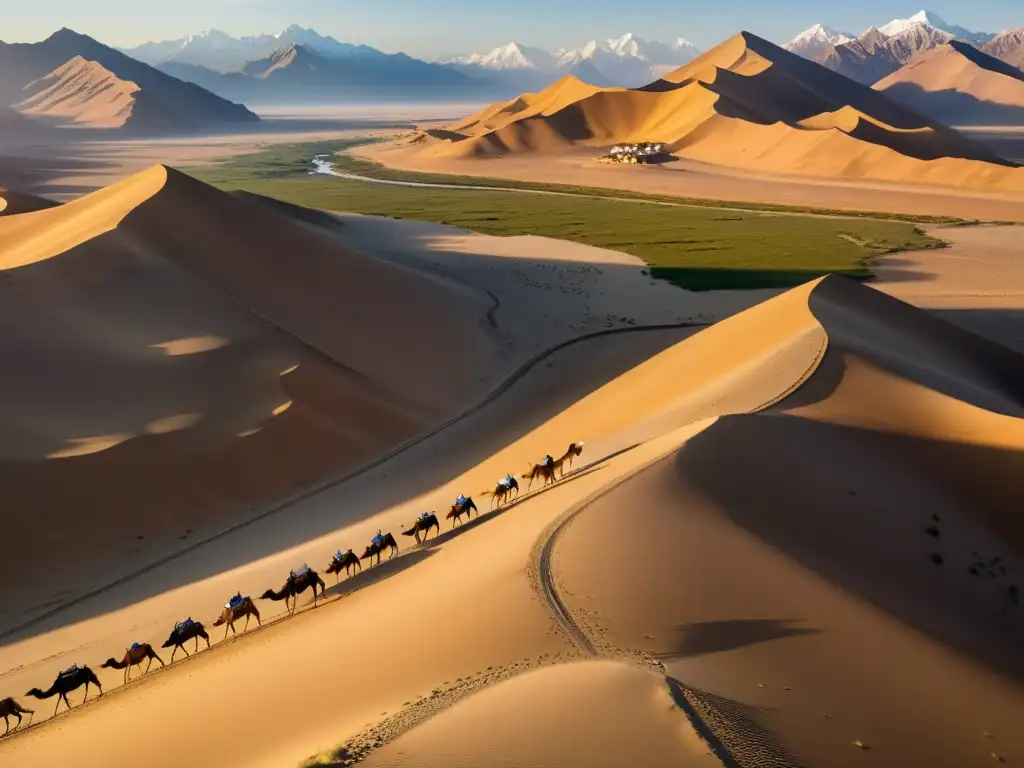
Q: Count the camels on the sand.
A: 13